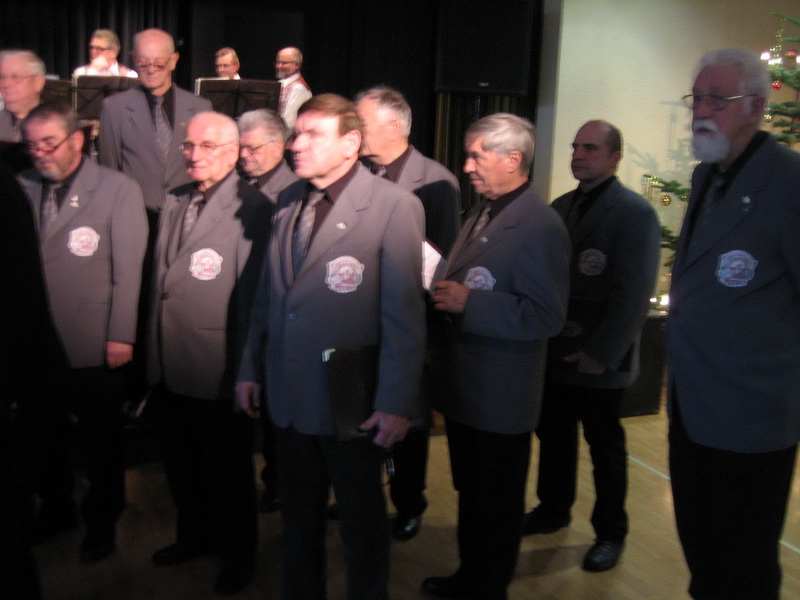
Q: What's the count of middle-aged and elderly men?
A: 13